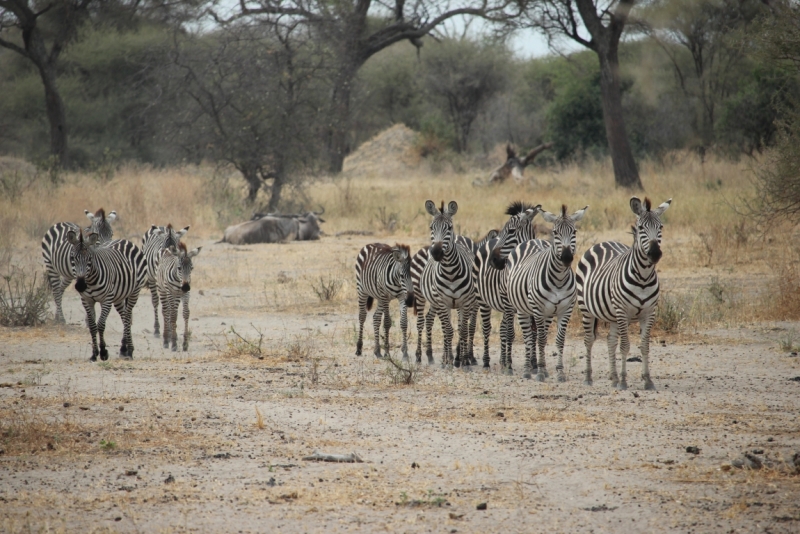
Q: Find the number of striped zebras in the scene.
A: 10